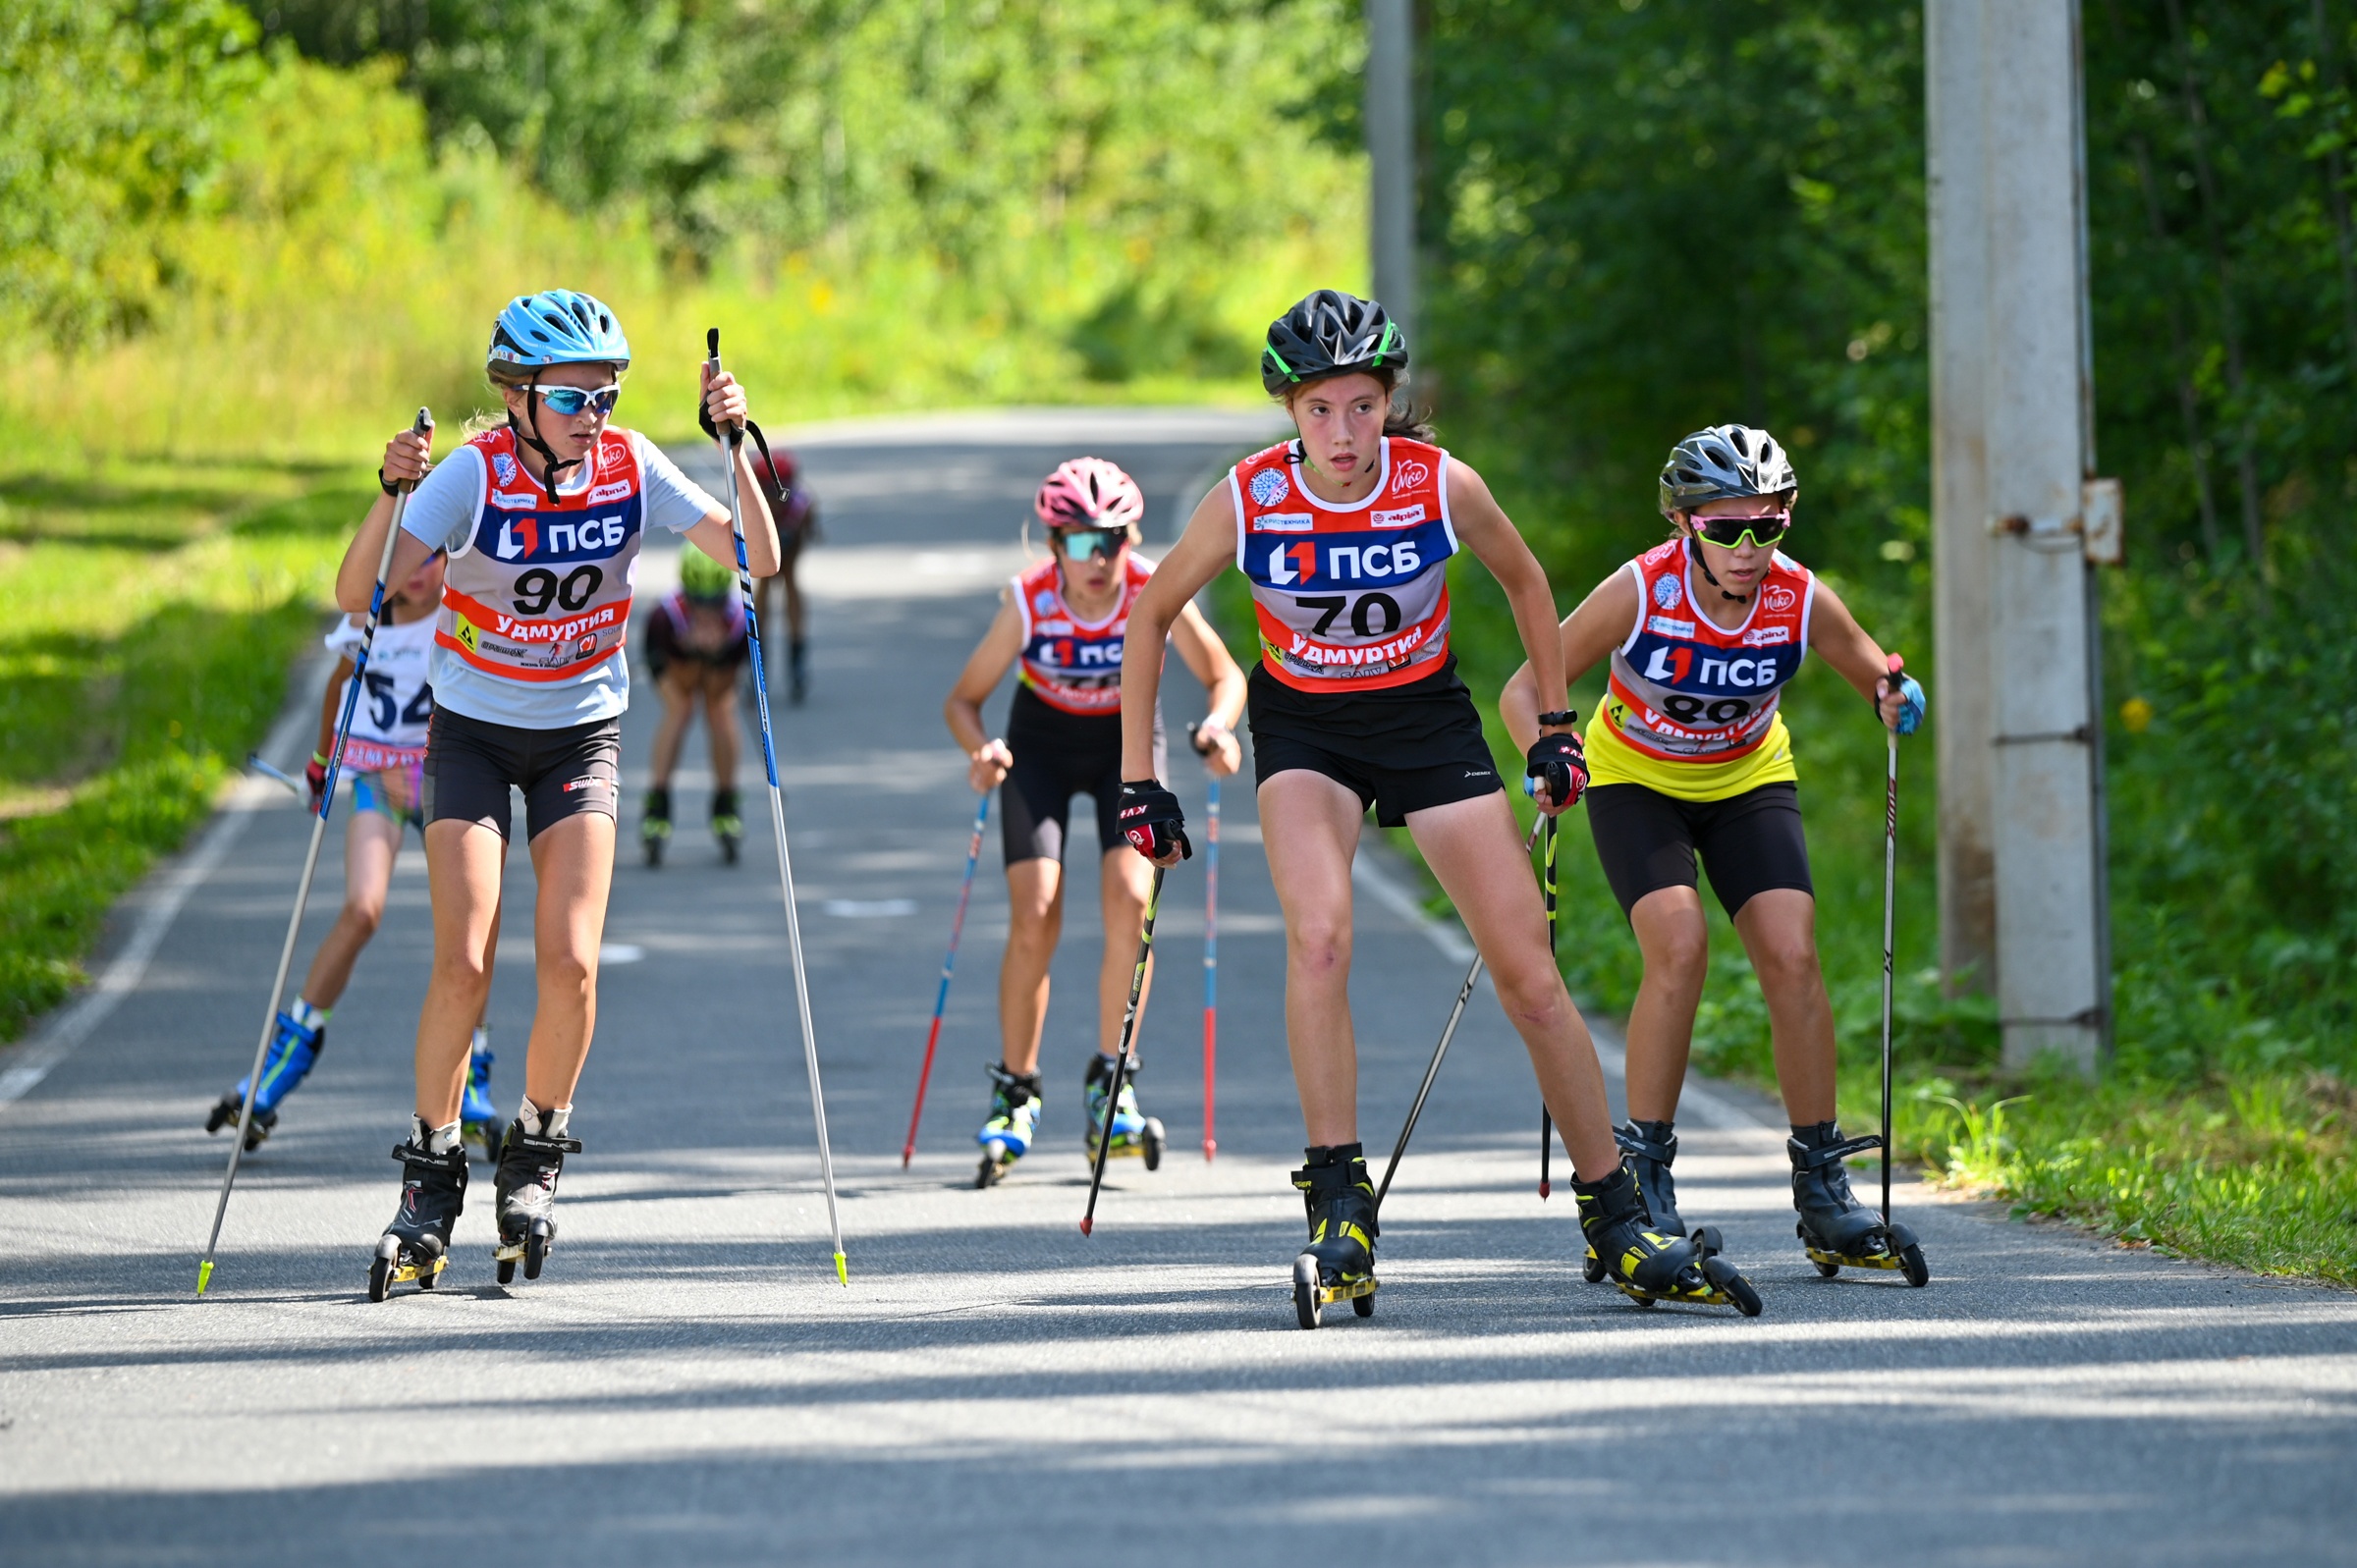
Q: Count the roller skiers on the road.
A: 7